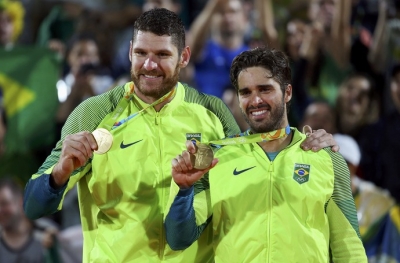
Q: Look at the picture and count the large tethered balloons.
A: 0